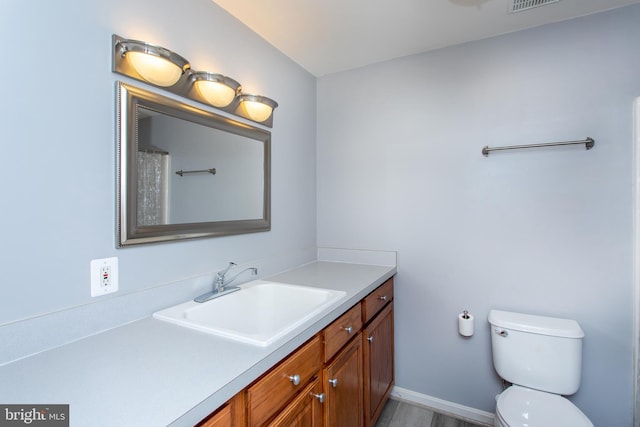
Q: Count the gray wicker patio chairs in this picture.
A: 0